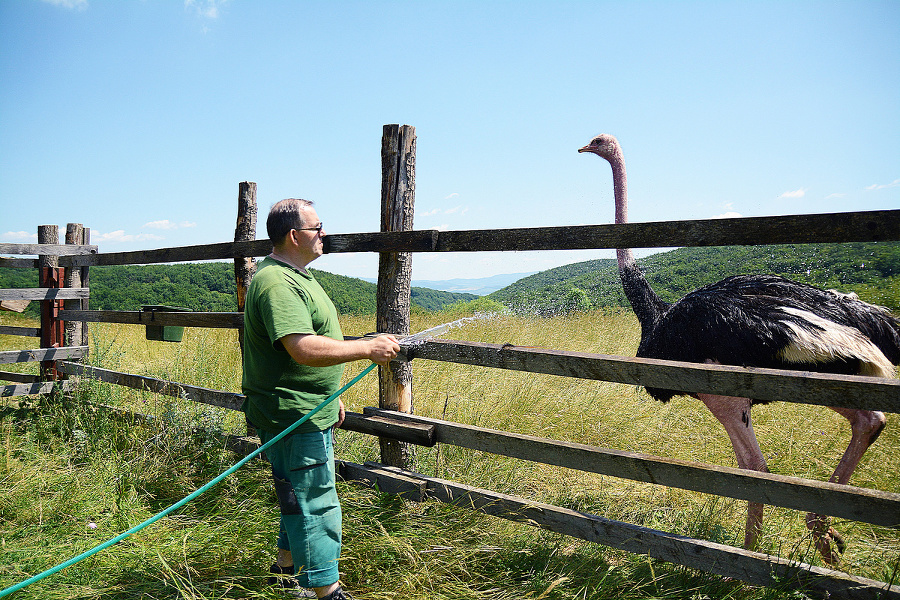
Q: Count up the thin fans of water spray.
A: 1